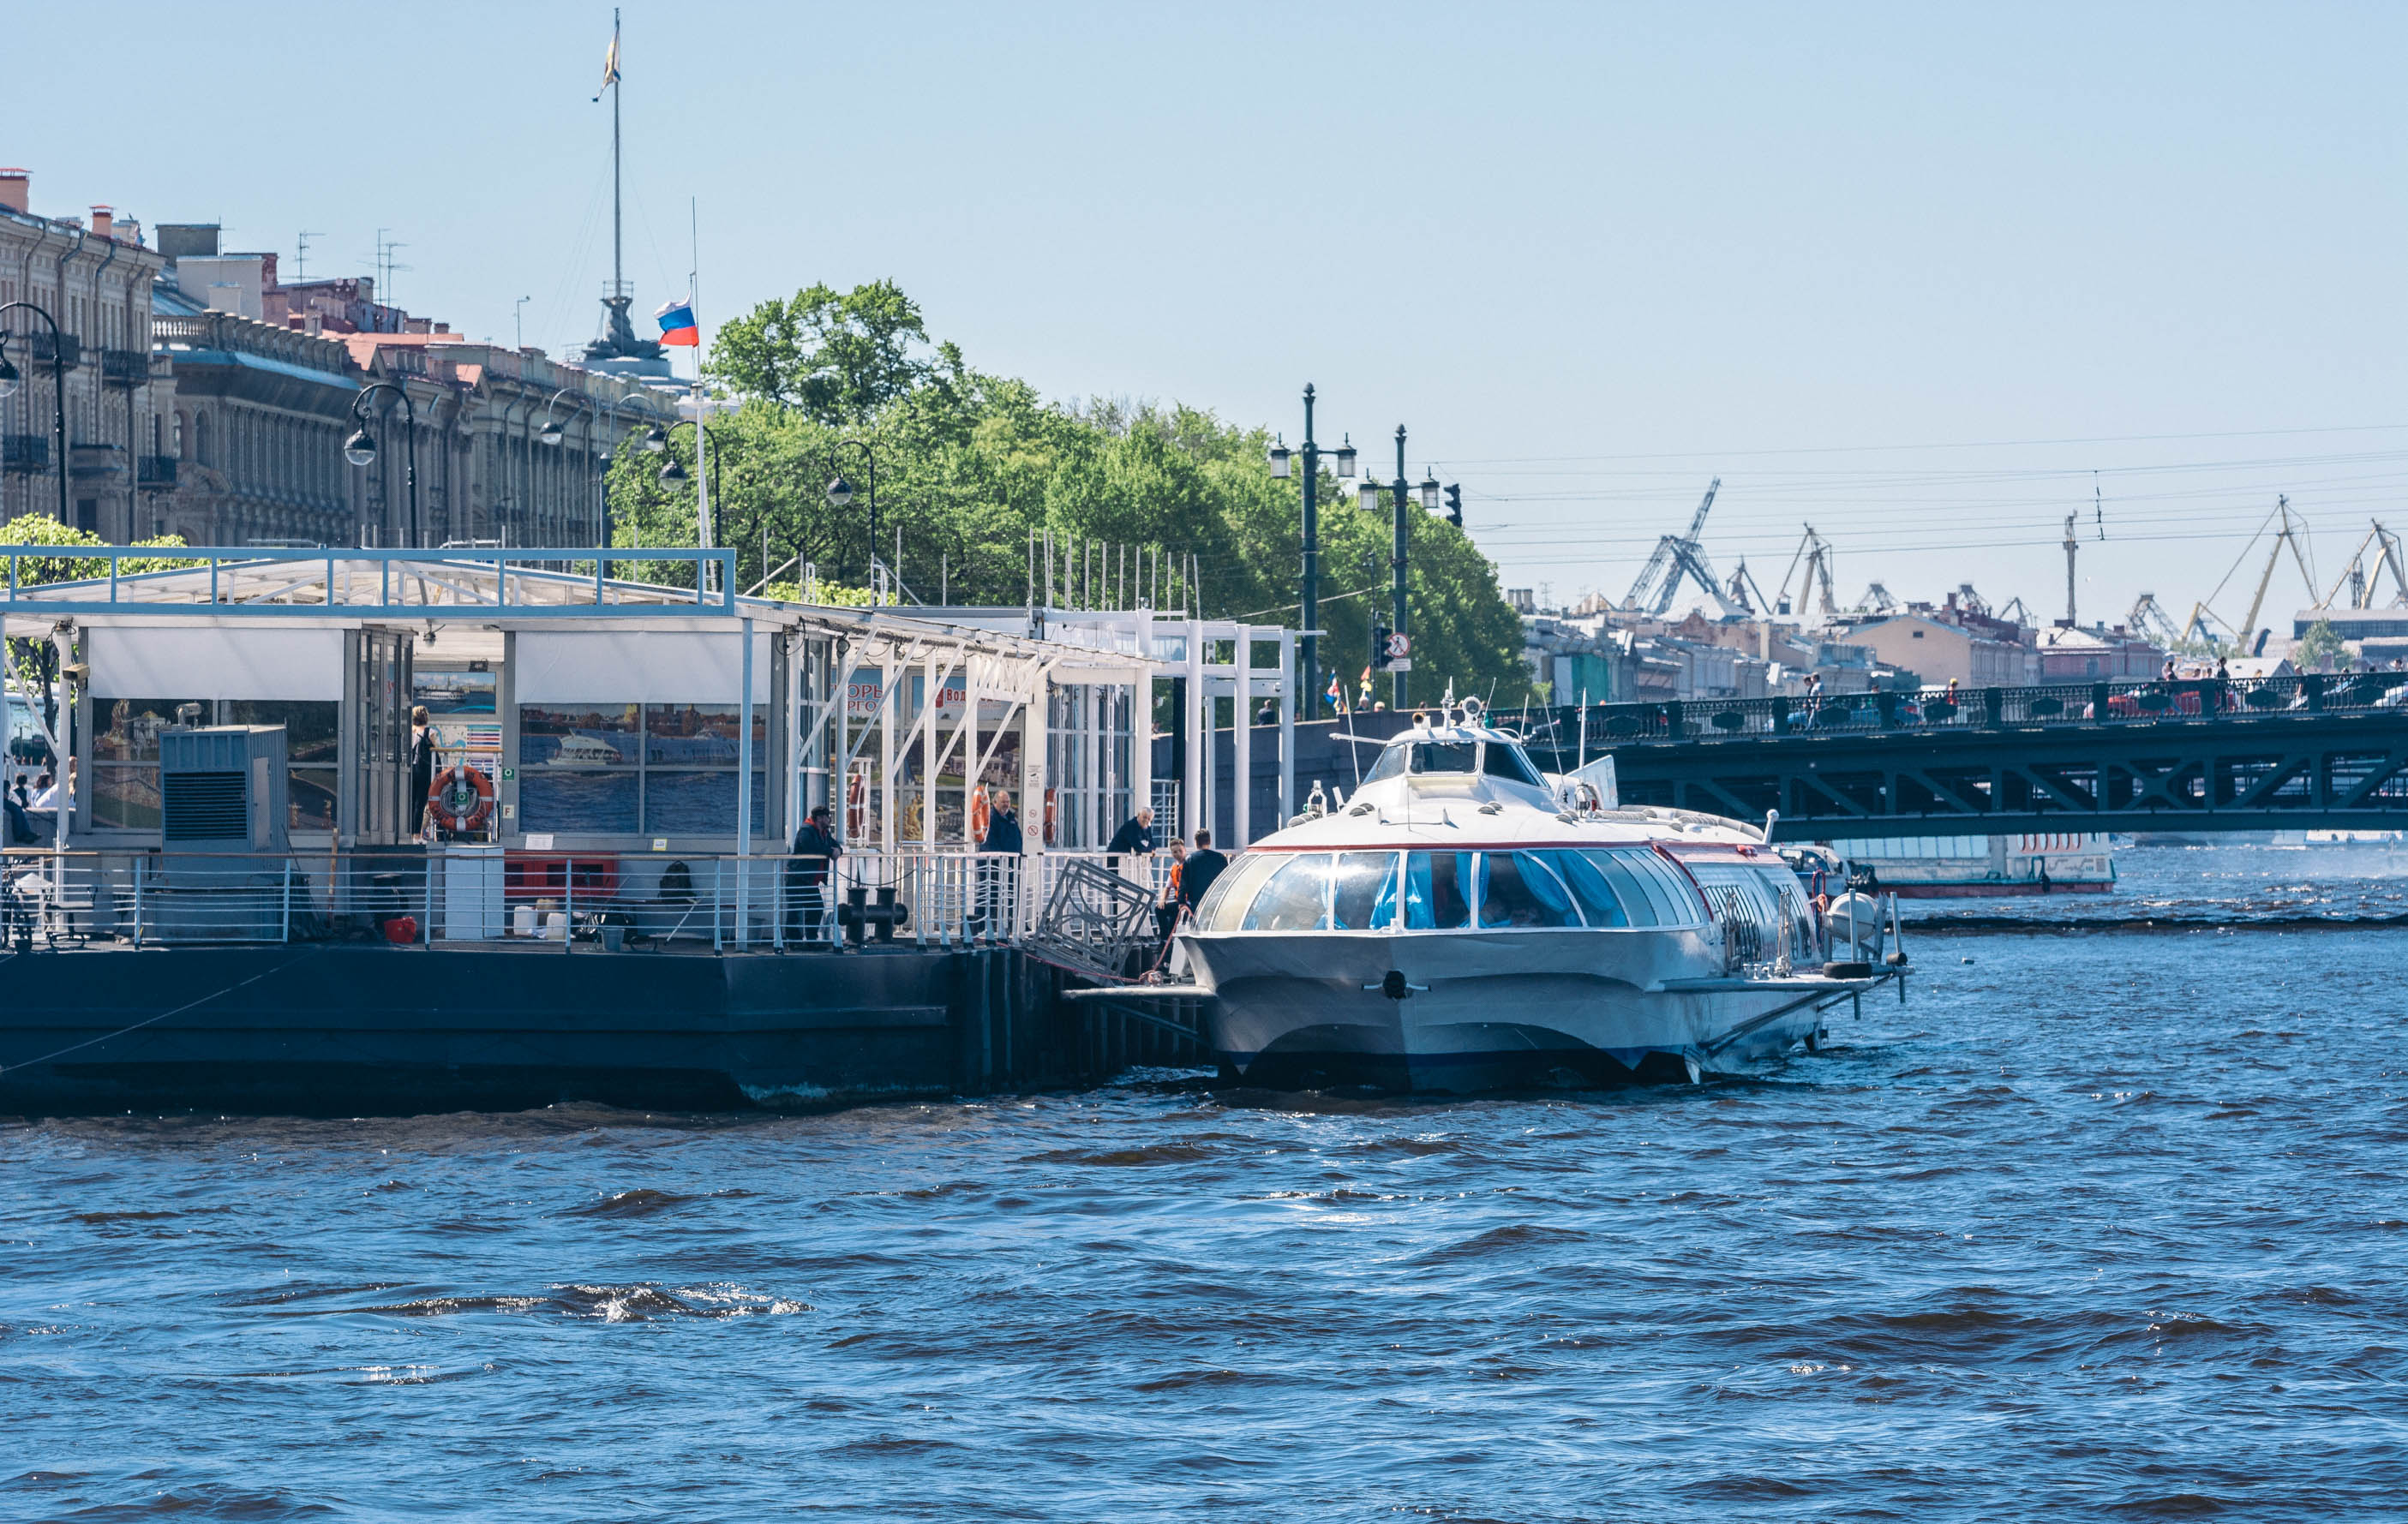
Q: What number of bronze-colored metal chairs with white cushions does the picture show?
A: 0